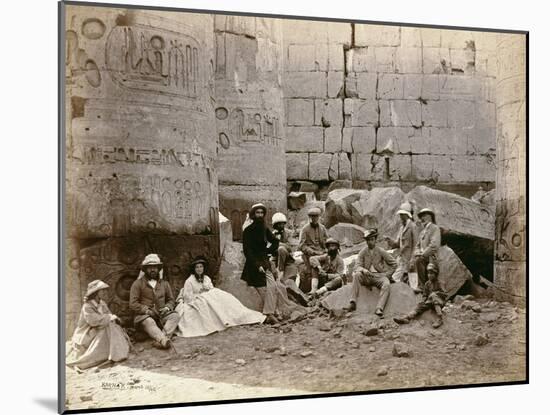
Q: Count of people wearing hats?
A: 11